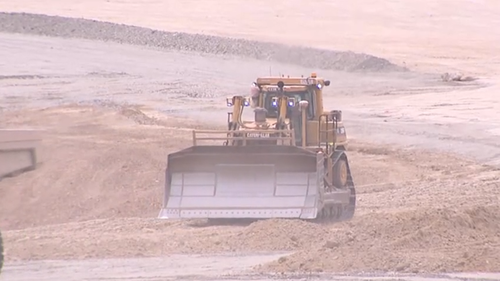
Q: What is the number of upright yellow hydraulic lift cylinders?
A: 2